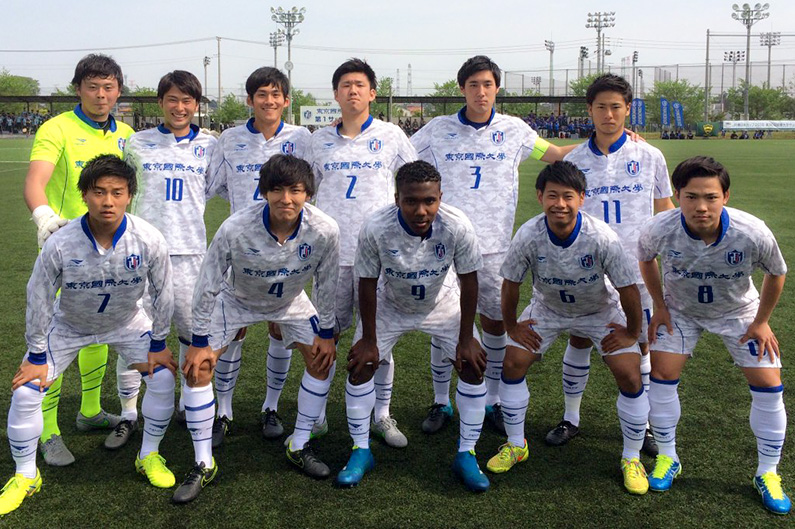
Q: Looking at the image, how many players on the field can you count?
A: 11